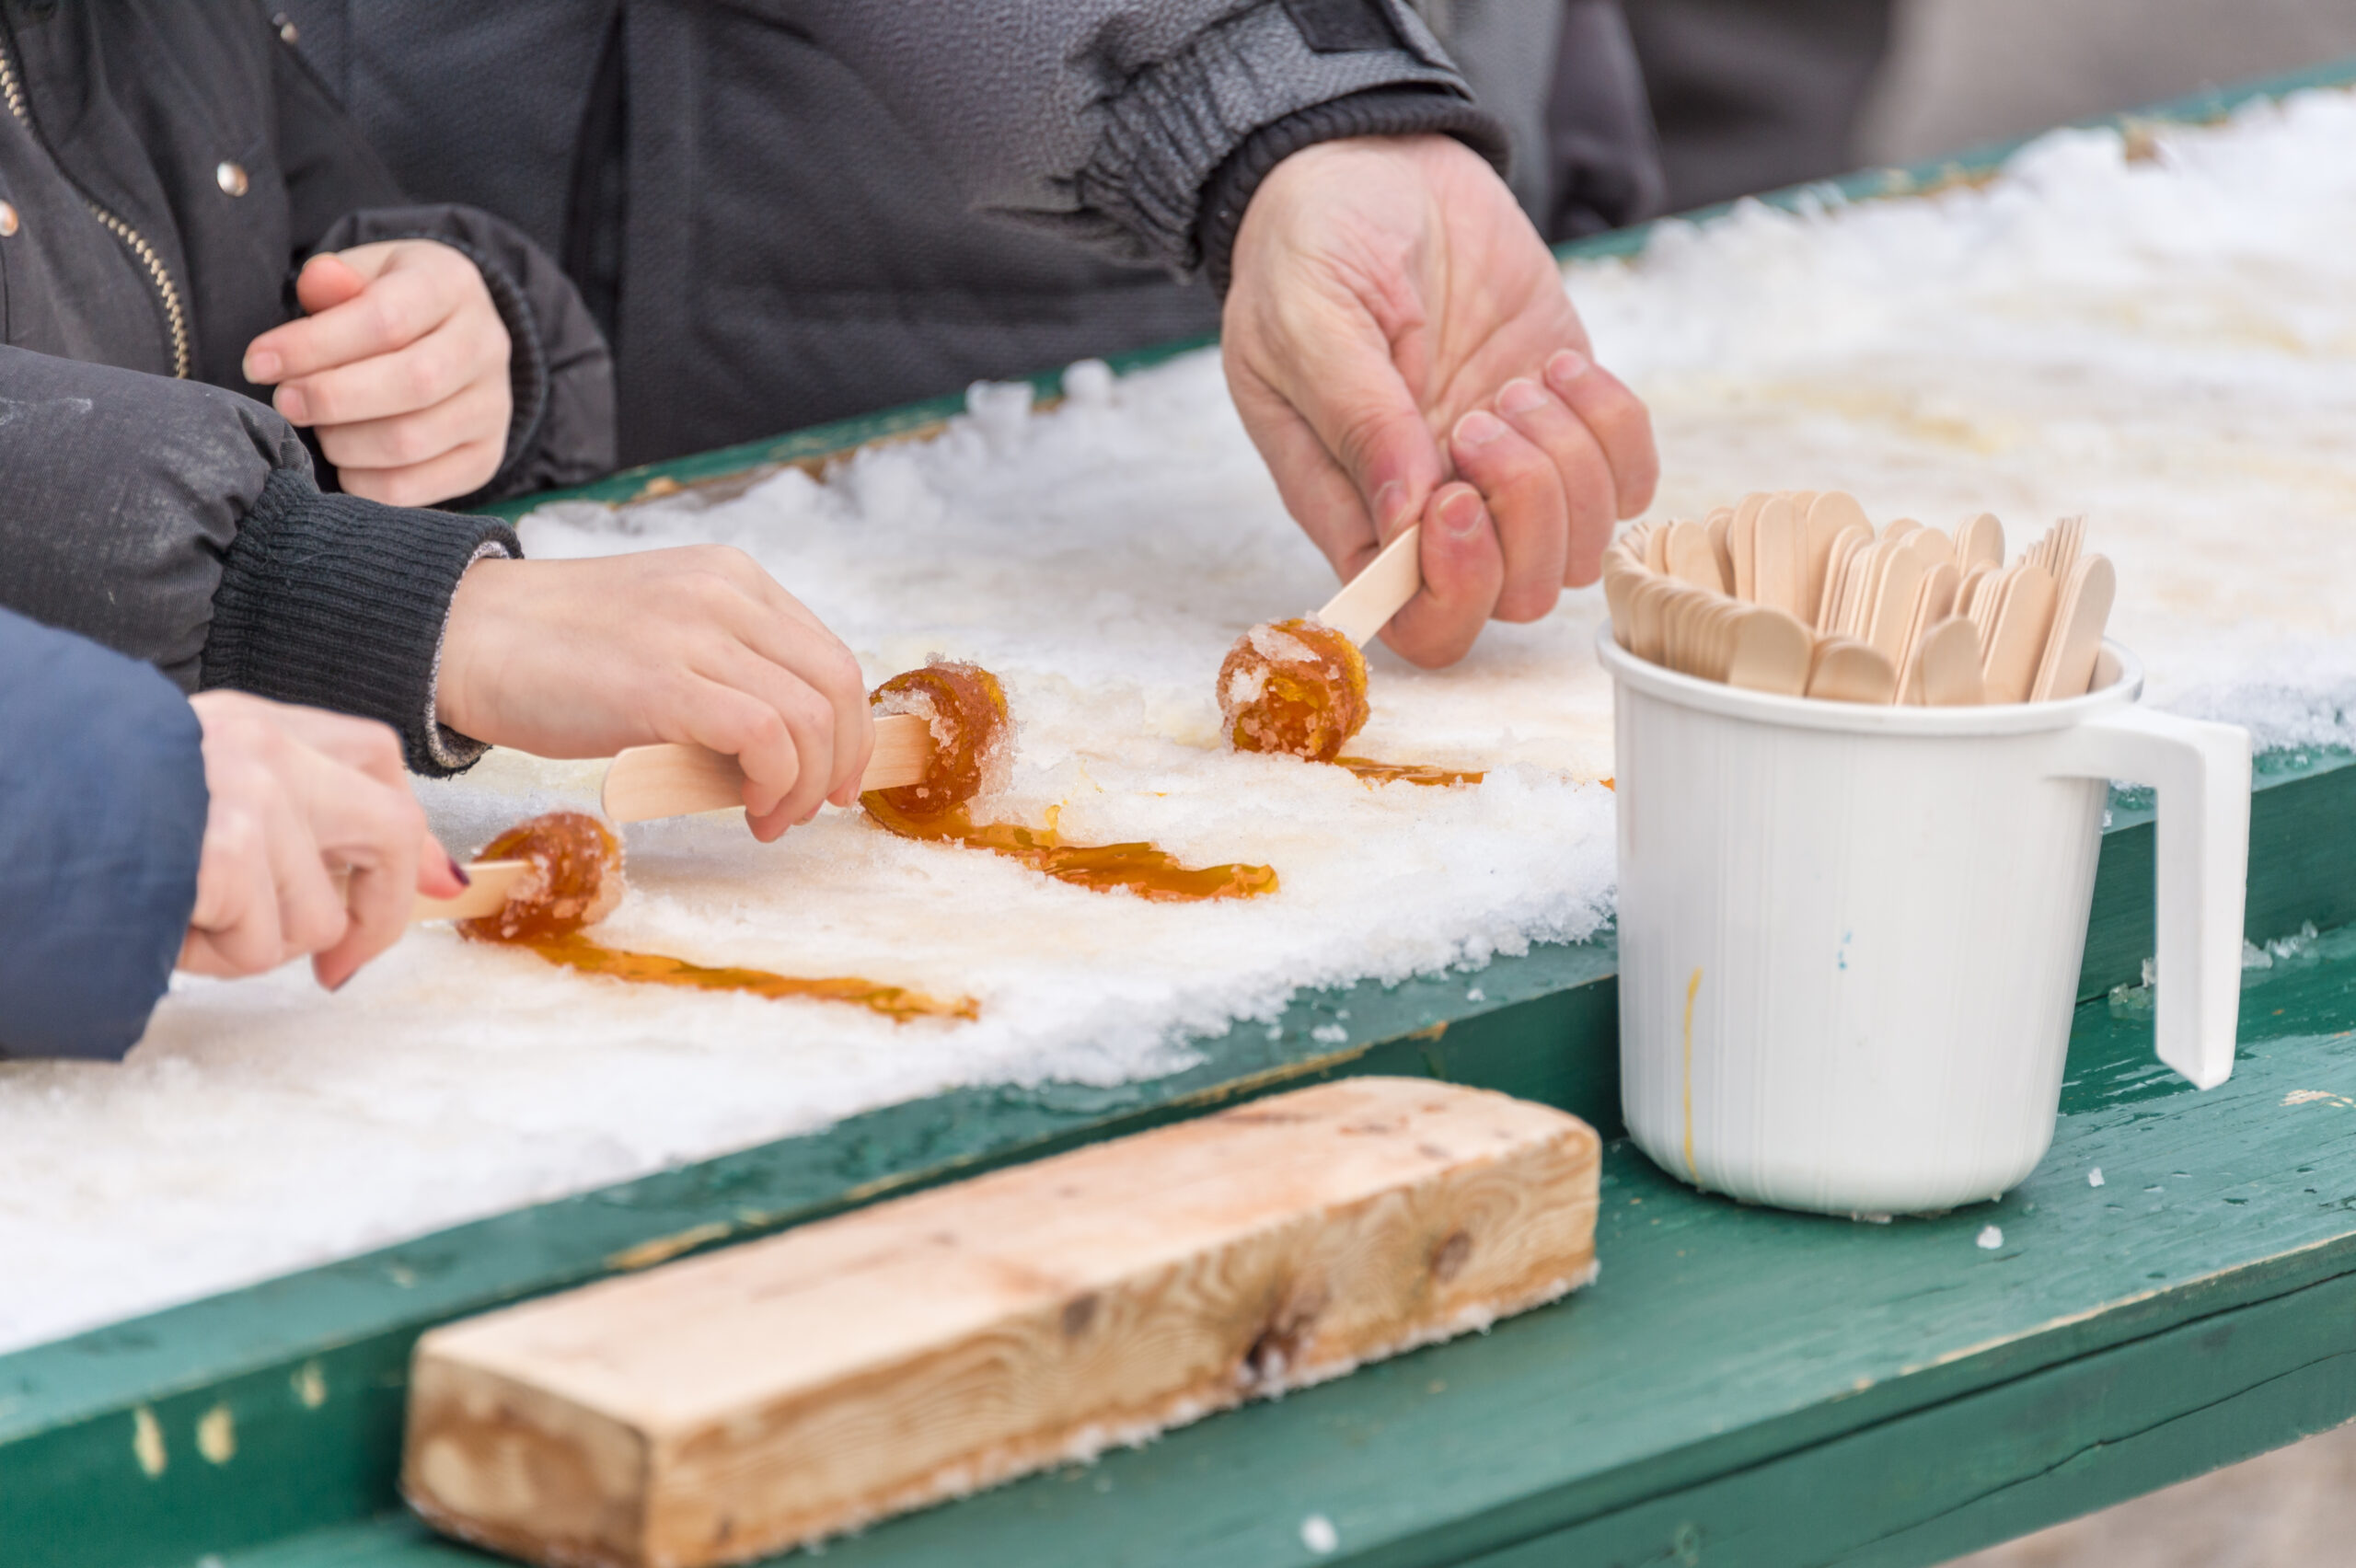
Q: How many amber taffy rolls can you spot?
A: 3